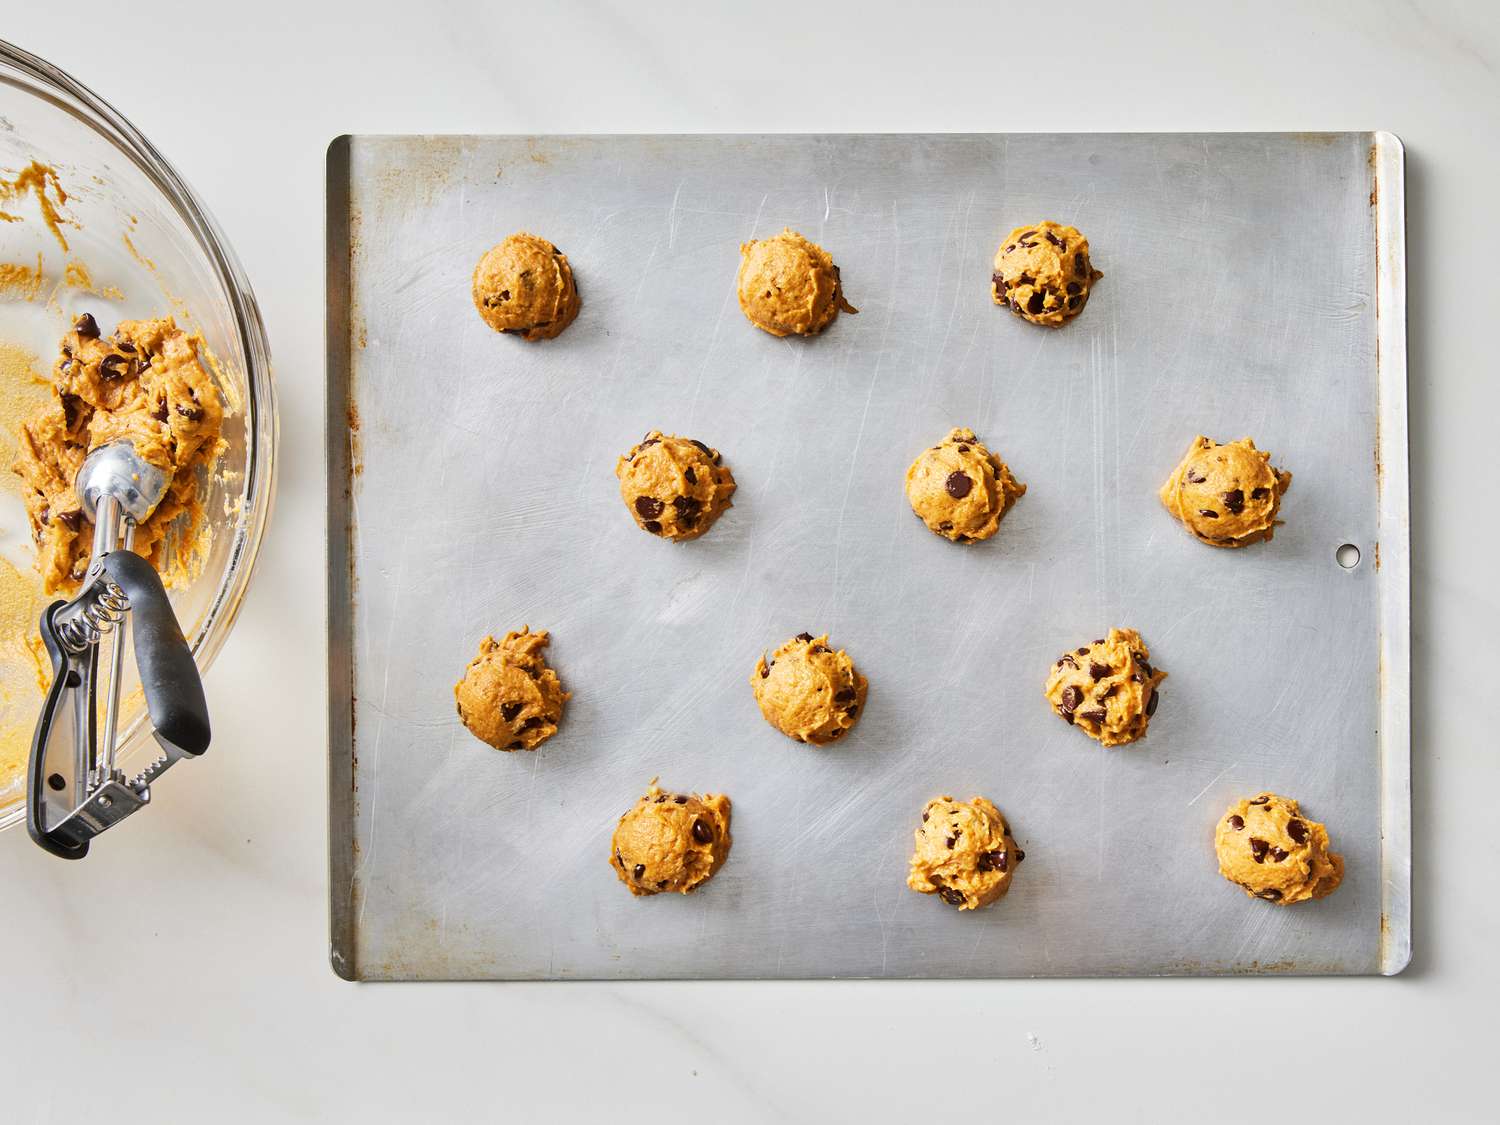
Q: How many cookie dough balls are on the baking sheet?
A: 12